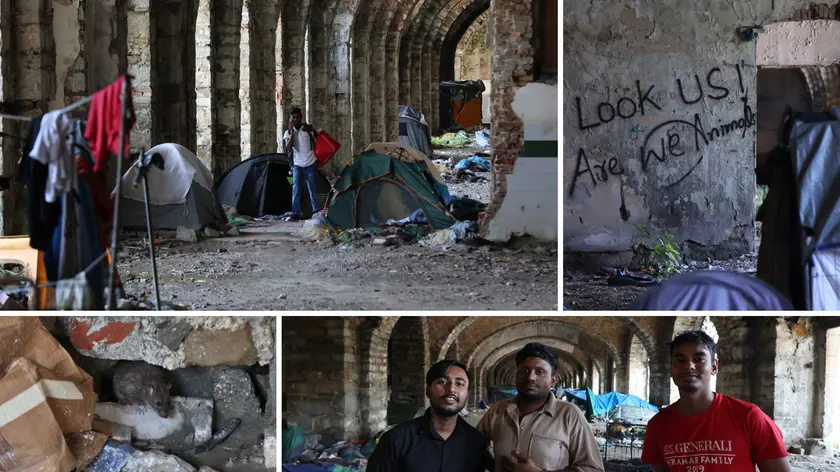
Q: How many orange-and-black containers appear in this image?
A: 1